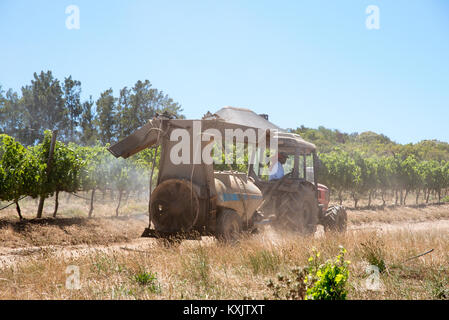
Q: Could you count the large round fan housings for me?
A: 1